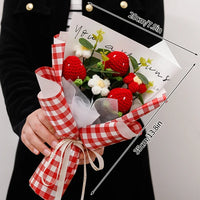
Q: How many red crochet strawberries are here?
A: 3